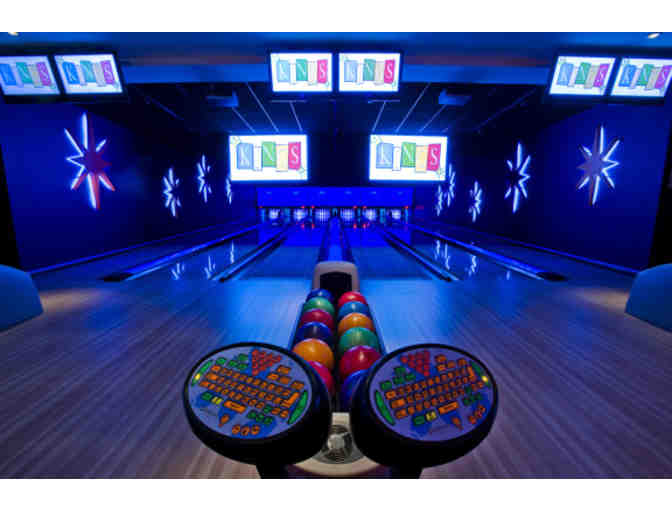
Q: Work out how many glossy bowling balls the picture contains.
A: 12